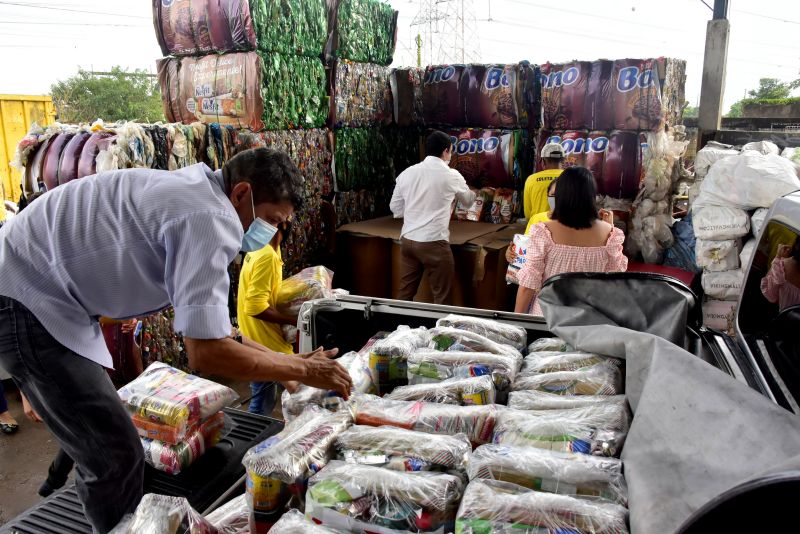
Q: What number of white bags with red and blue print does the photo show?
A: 1